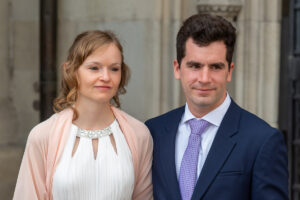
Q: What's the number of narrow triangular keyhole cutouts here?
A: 3